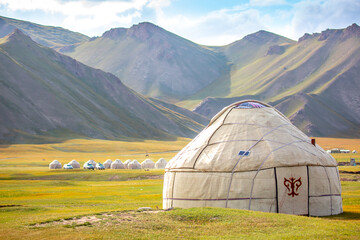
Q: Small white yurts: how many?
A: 9